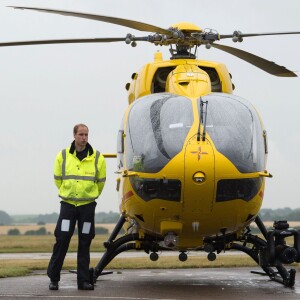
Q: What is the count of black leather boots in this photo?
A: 2